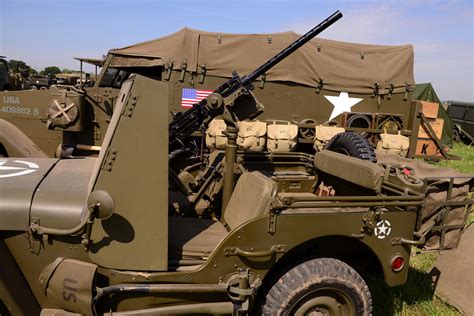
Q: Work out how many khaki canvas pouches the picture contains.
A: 5